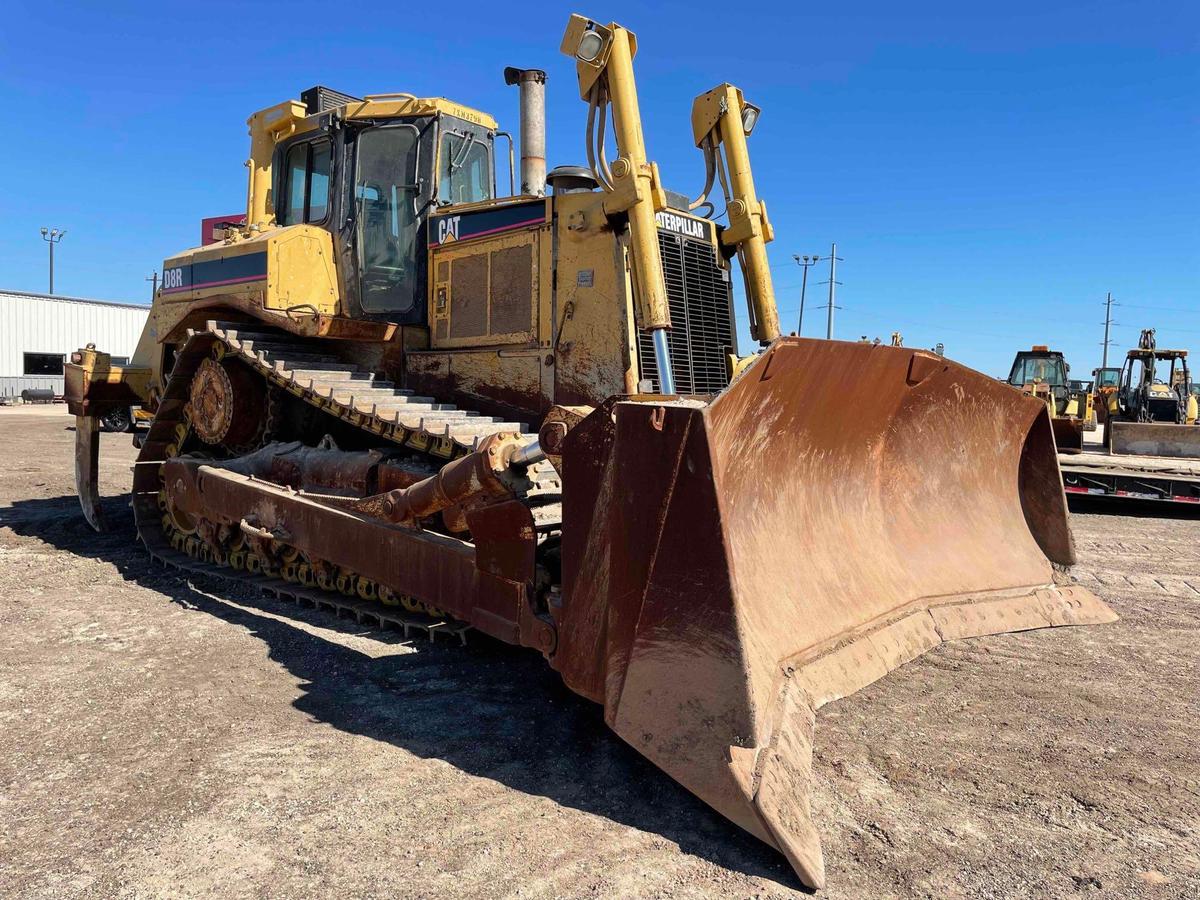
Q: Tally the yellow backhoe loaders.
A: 2